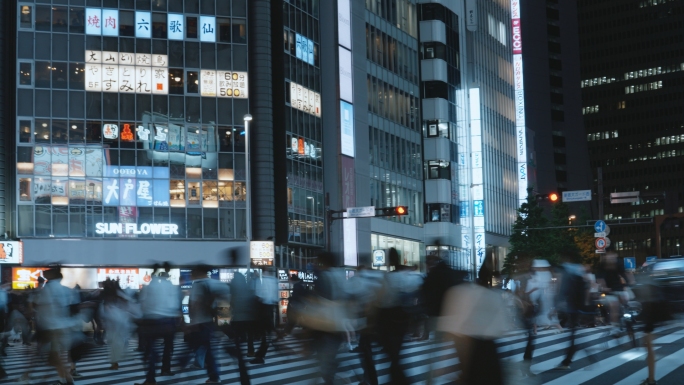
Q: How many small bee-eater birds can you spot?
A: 0